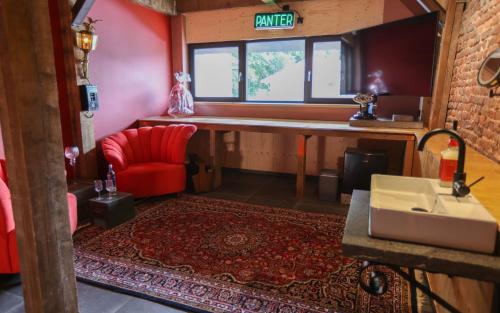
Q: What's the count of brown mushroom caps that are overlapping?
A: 0